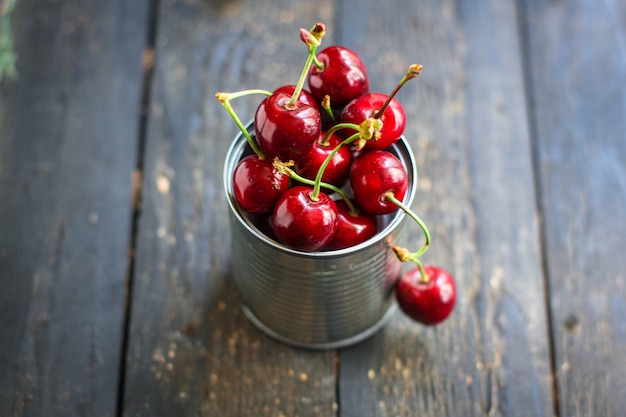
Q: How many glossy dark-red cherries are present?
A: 10